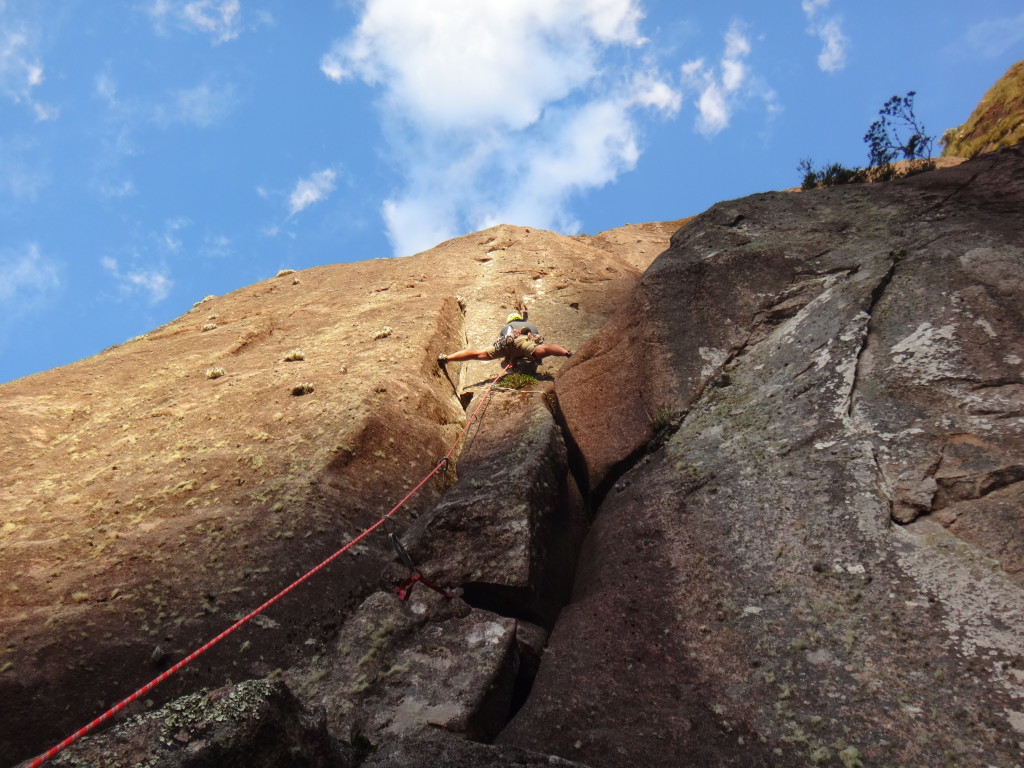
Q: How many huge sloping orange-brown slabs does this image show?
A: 1